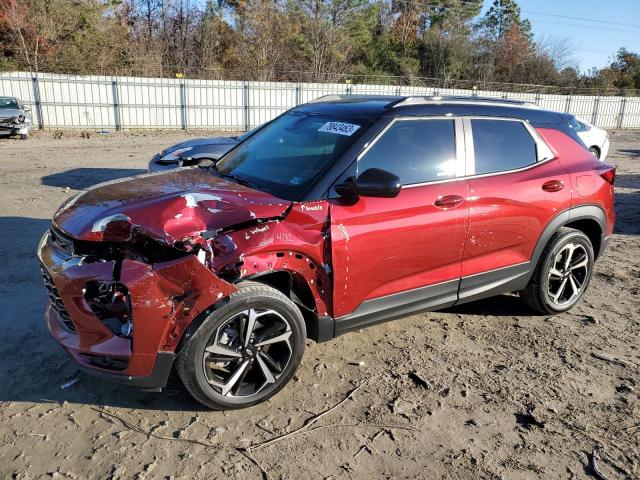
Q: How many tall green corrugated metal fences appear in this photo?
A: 0